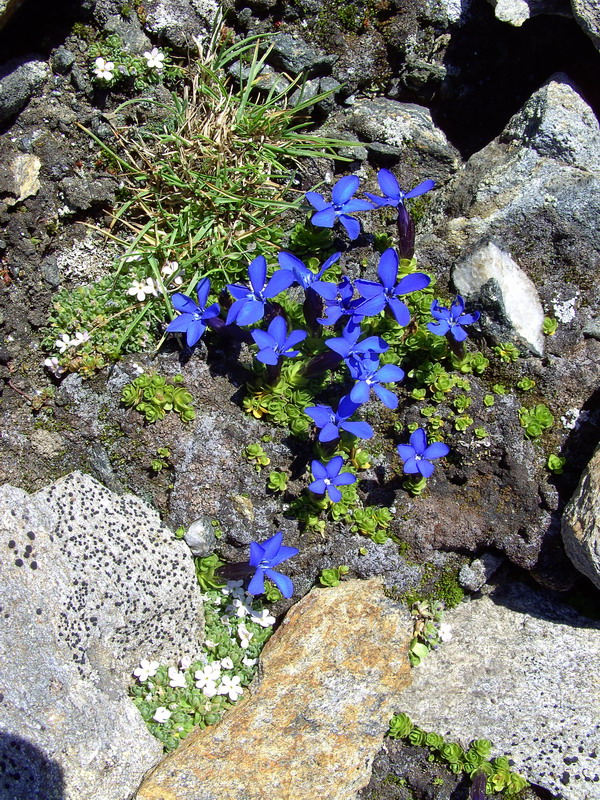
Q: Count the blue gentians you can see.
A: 15